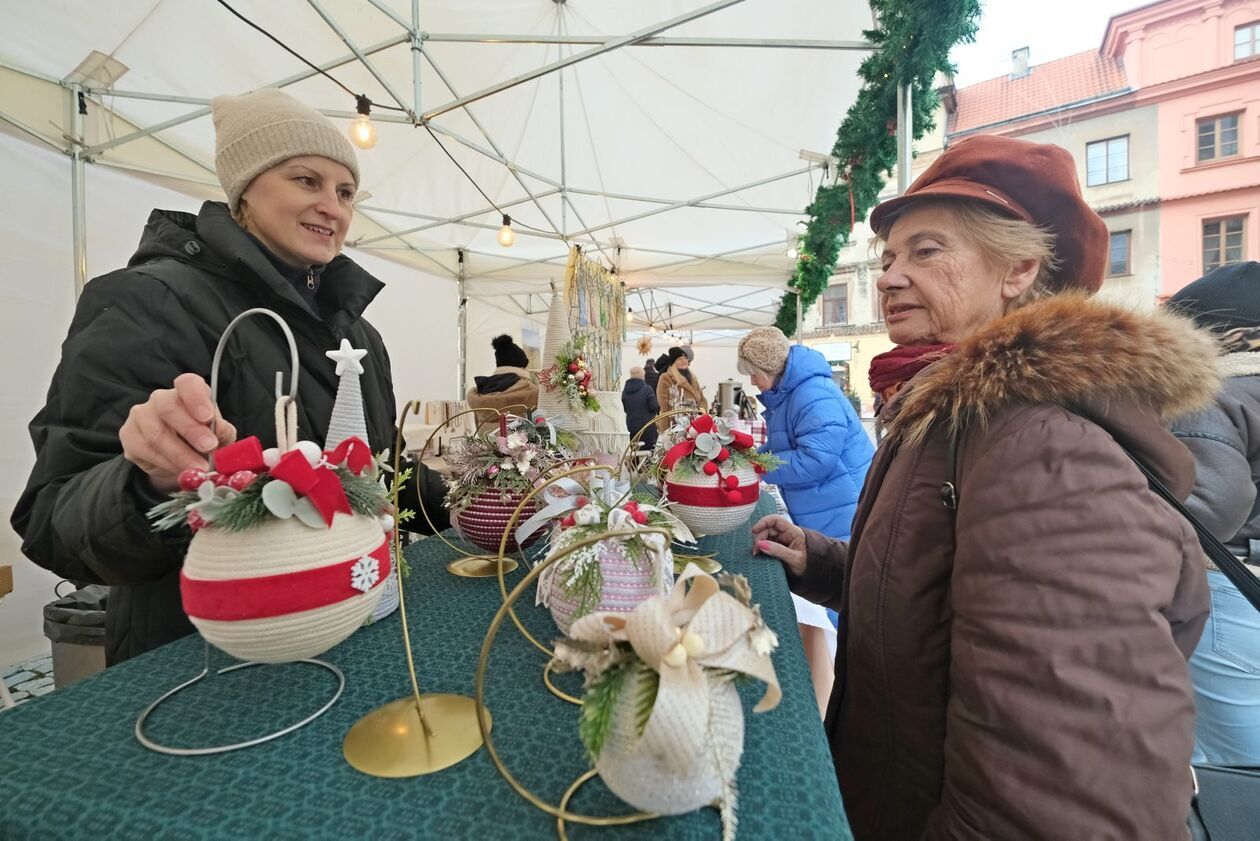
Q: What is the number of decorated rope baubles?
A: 5